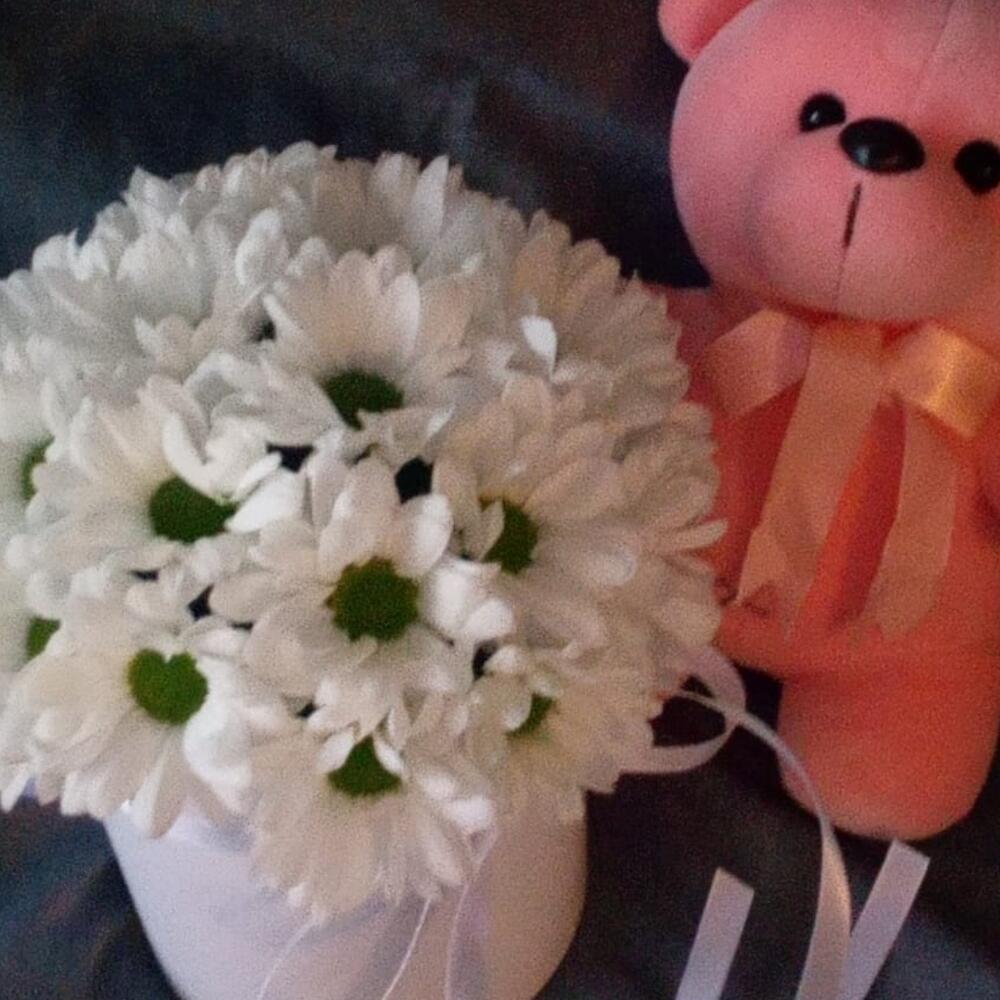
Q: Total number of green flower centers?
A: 9